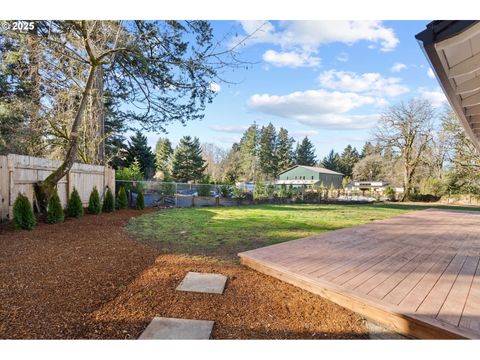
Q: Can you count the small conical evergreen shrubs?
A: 7